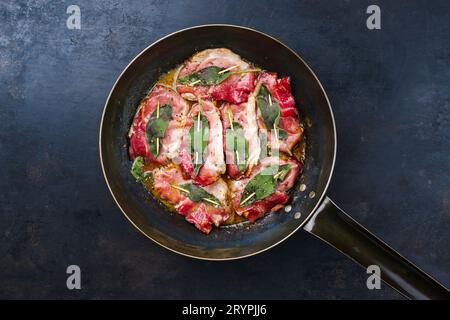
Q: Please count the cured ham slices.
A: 7